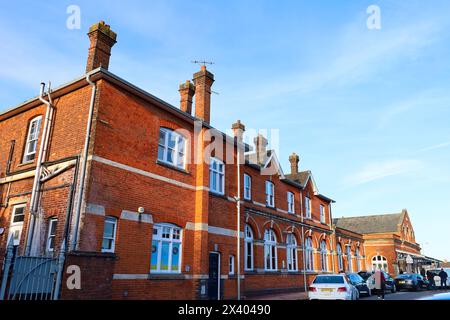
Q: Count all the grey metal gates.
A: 1